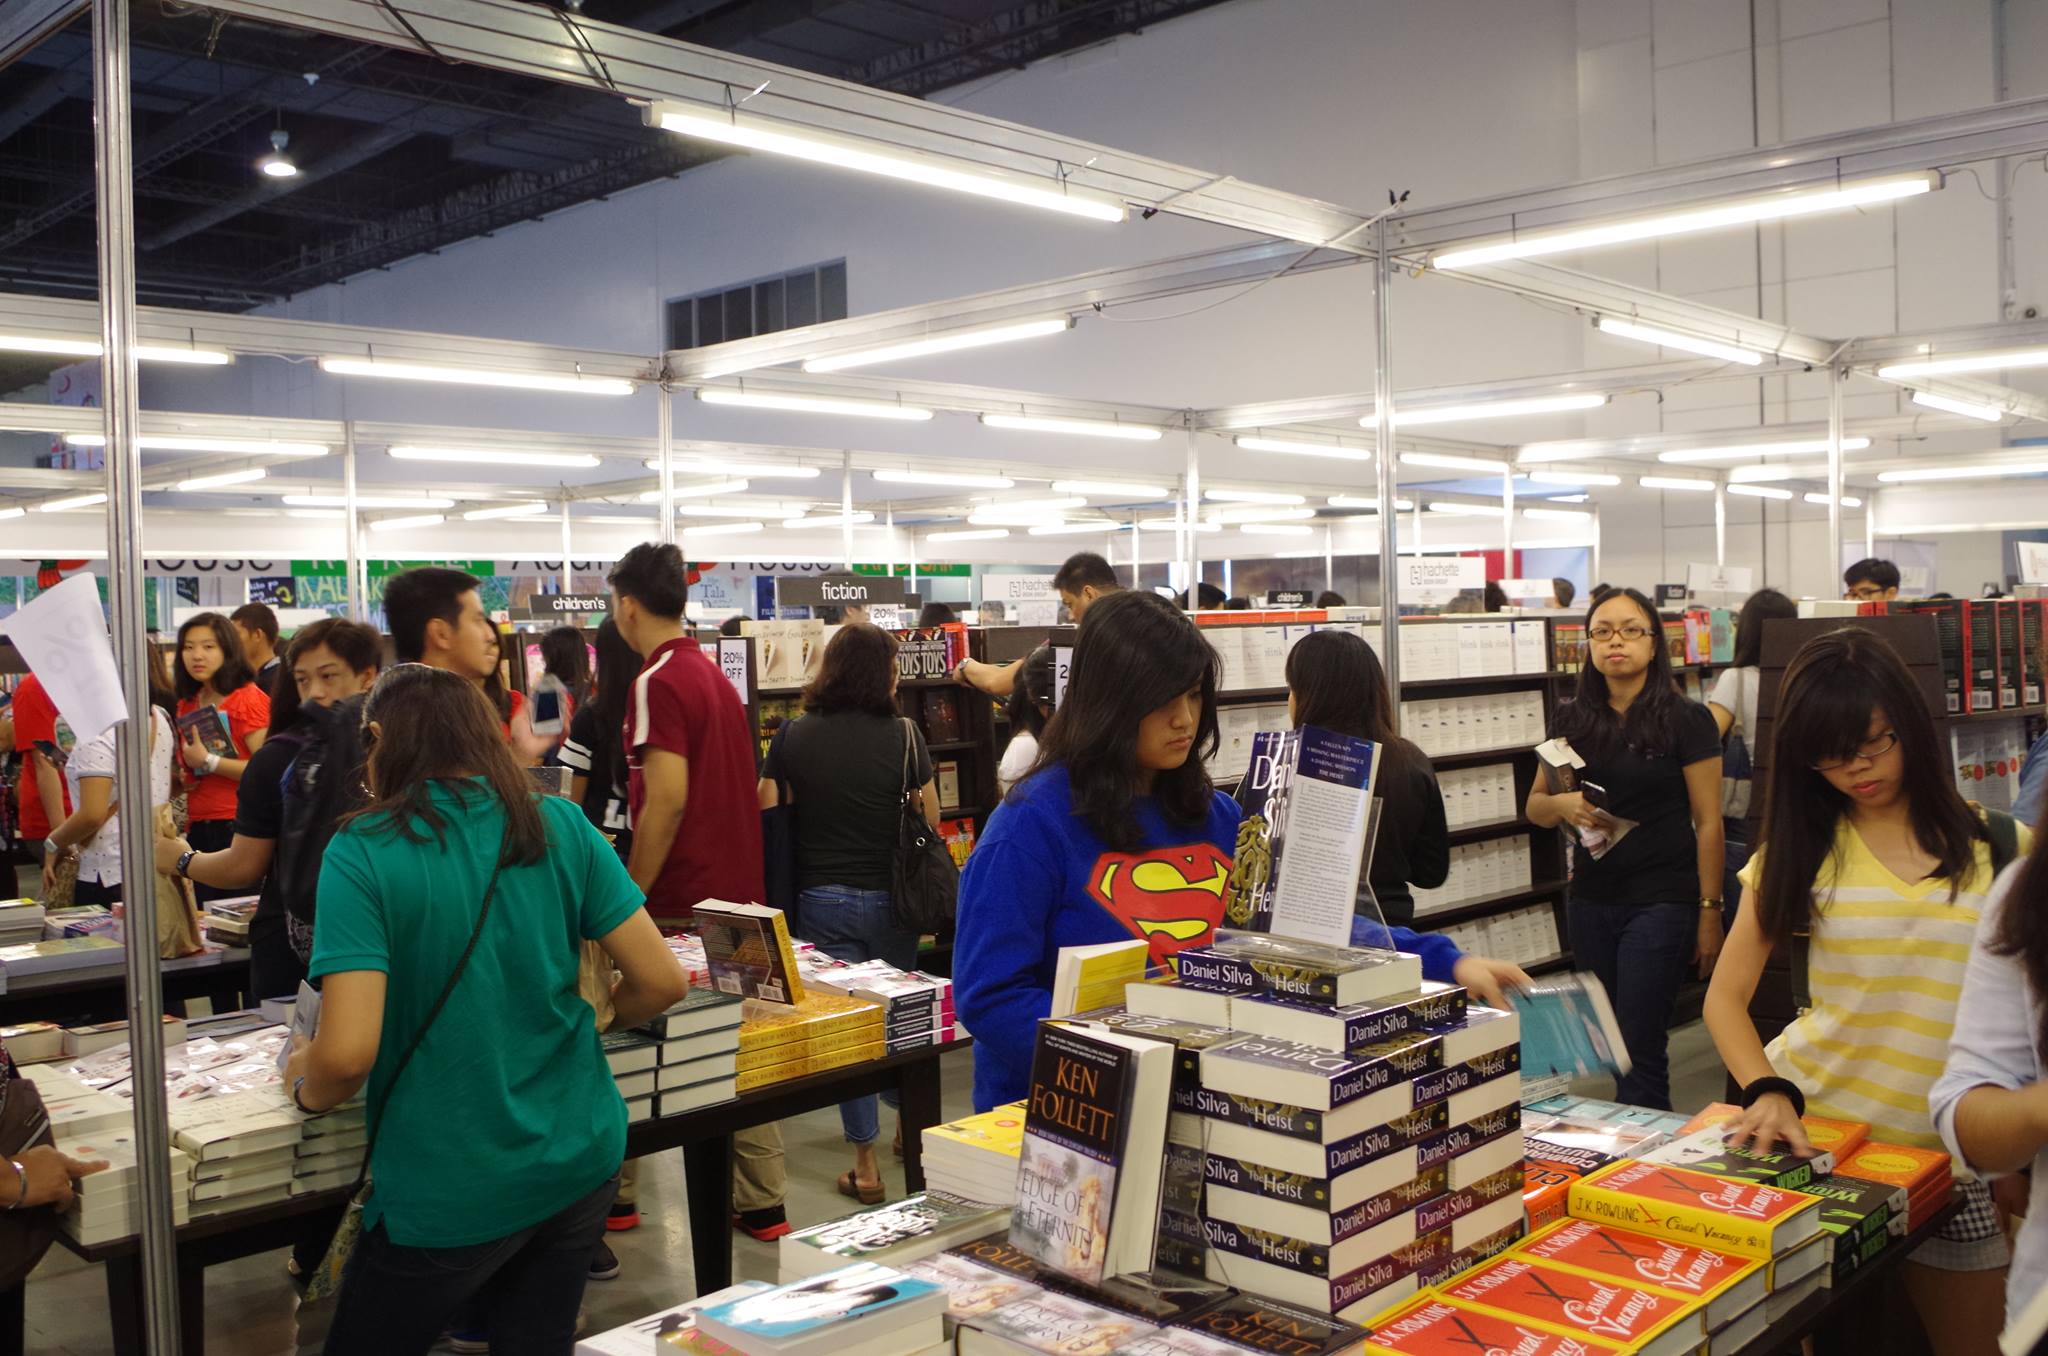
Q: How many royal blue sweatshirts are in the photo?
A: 1